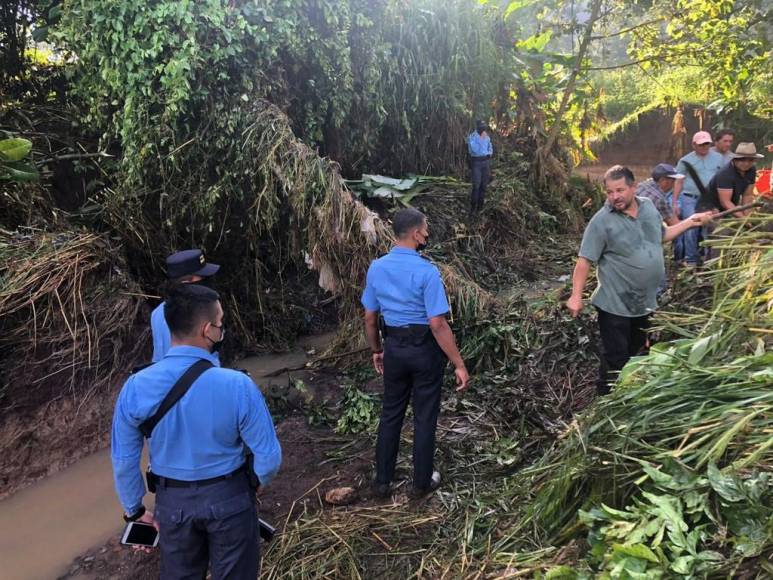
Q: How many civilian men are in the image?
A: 5